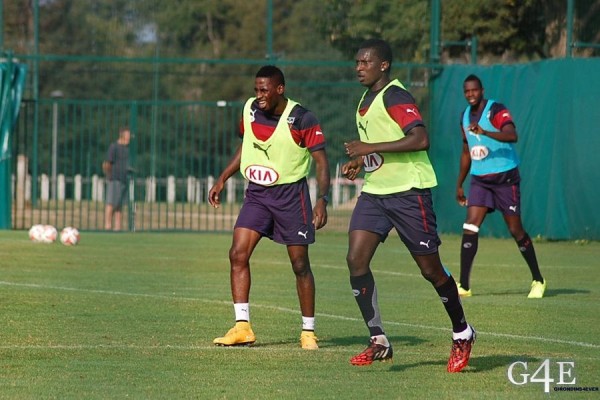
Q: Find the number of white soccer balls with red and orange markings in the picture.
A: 3